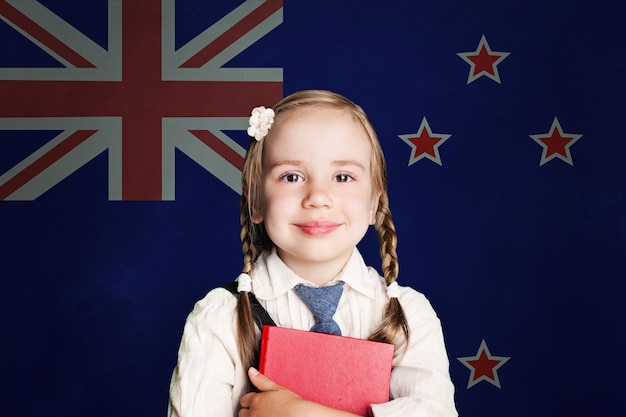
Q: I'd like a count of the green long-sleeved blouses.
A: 0